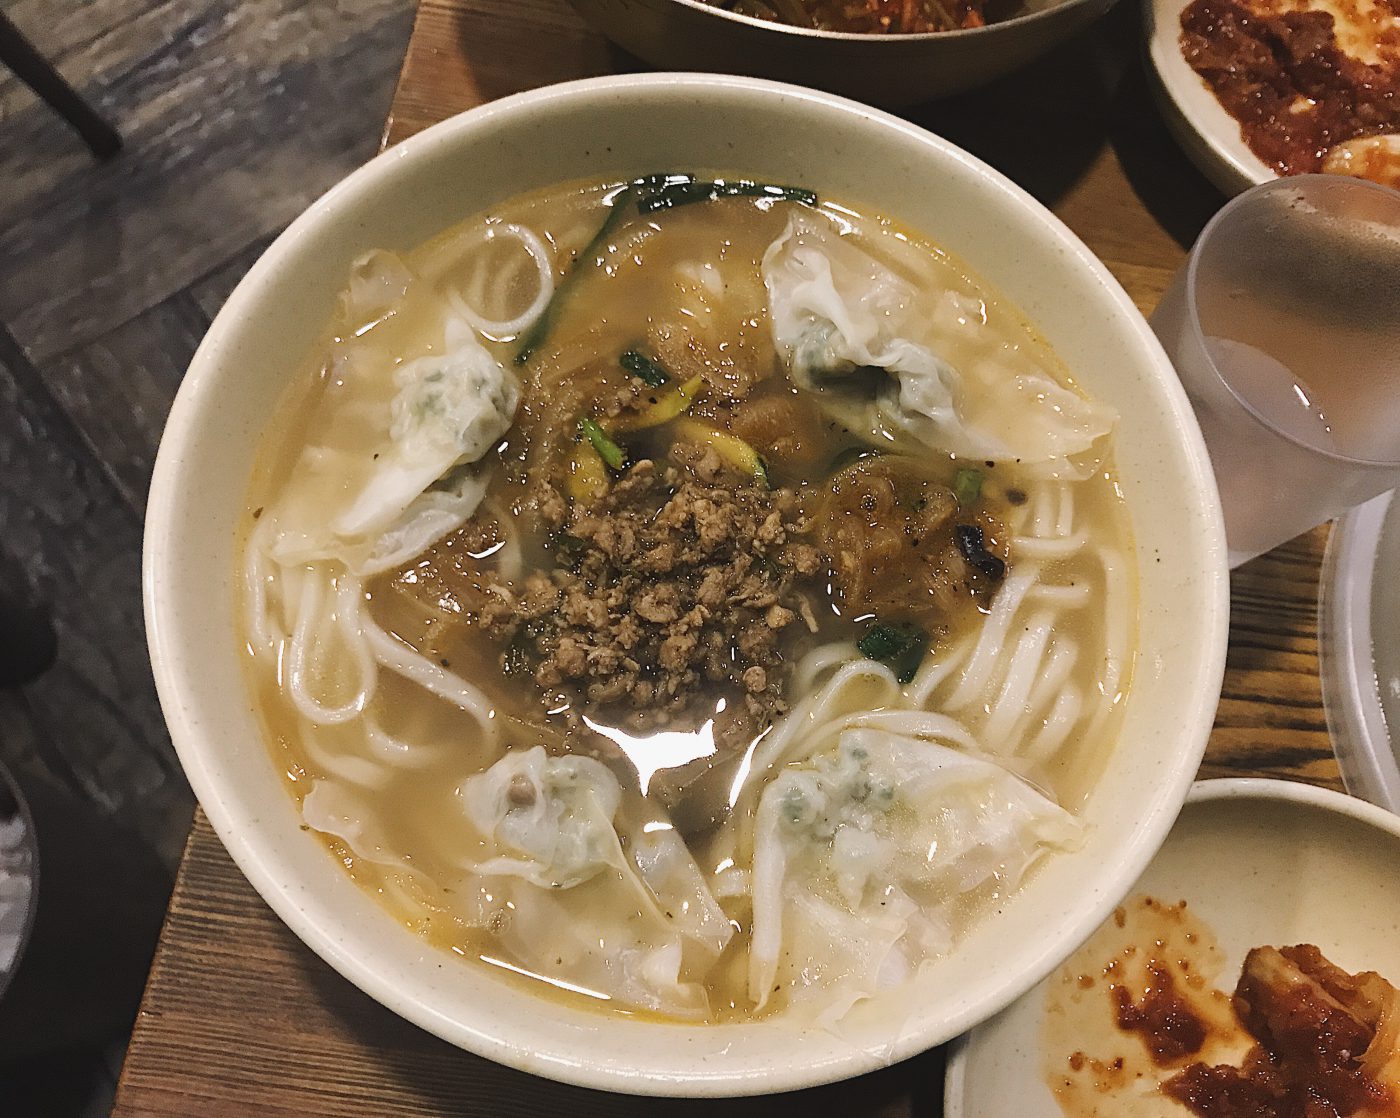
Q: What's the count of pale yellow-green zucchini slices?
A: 3